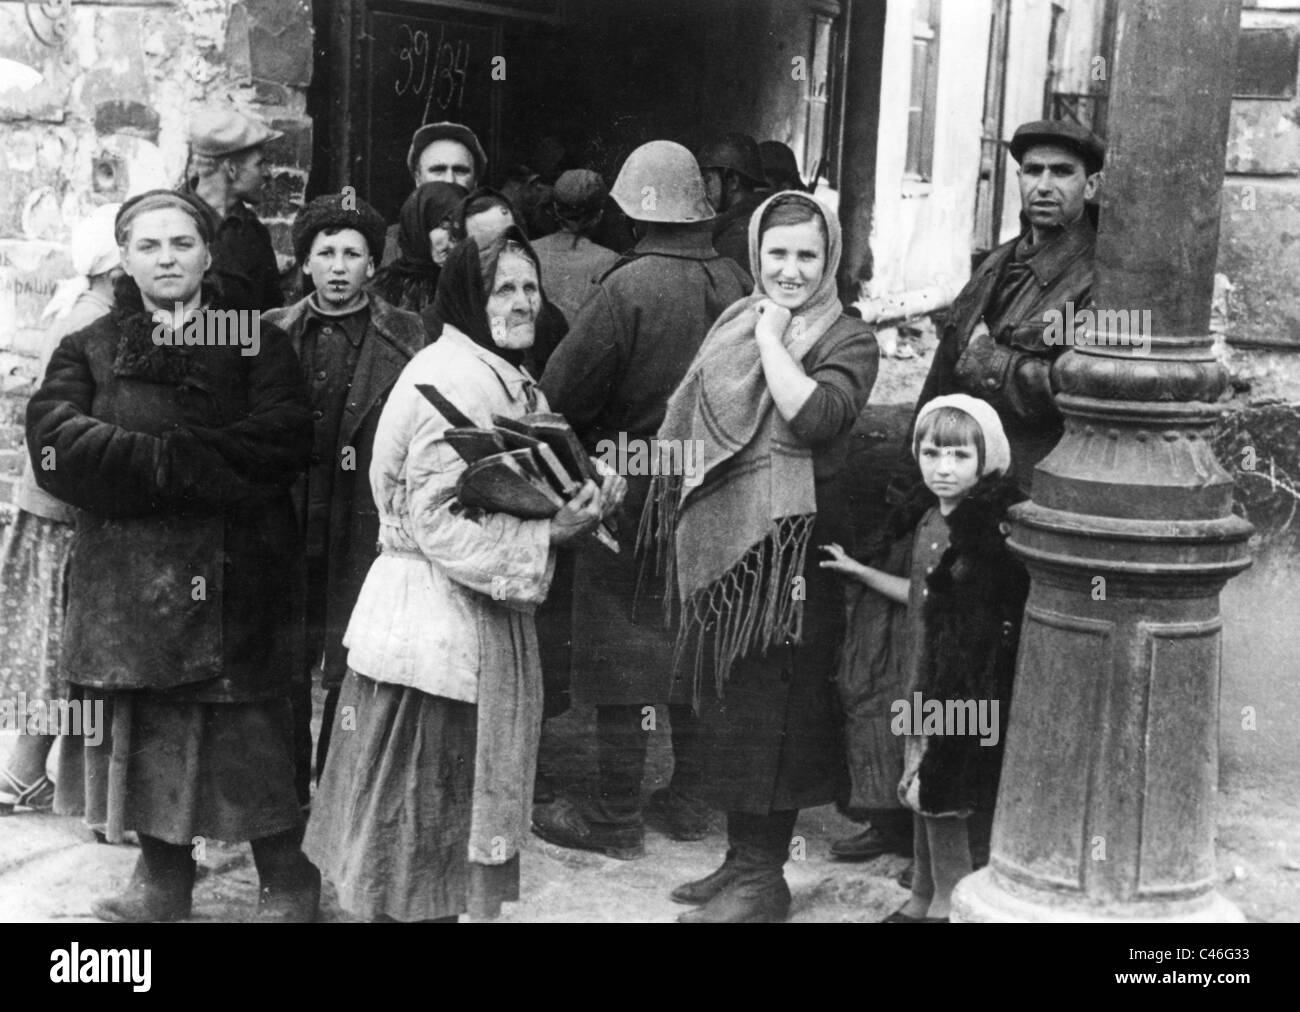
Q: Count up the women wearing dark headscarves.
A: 3